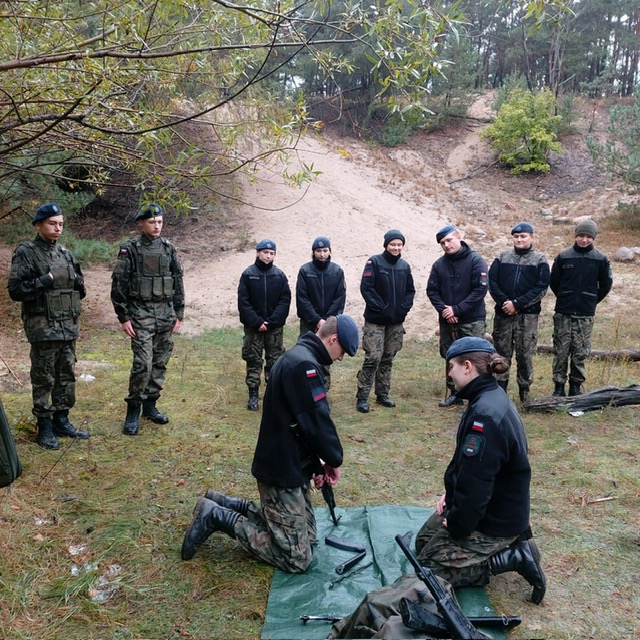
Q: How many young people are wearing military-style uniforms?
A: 10